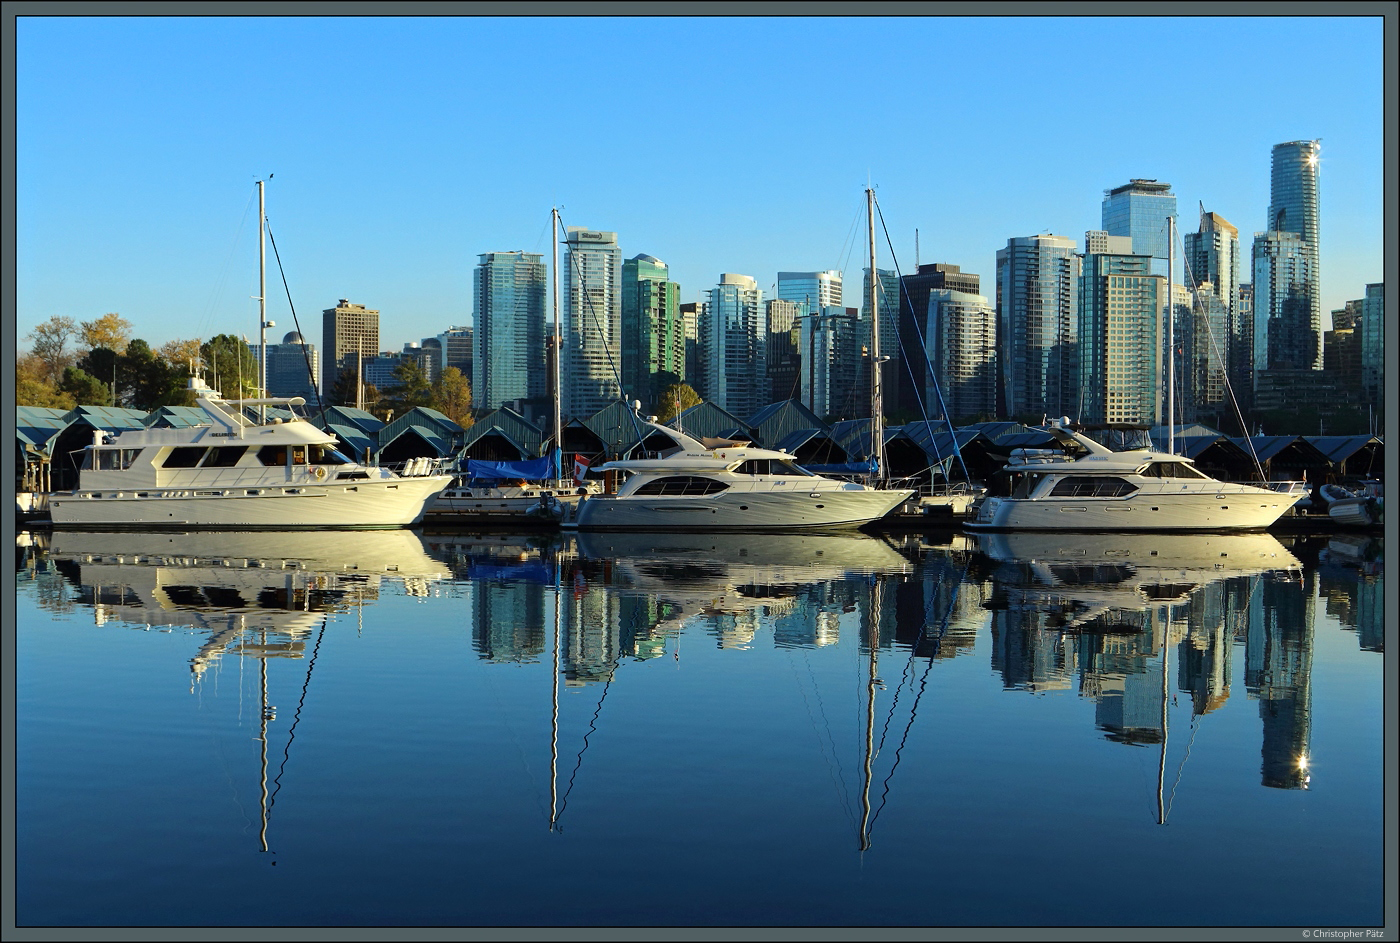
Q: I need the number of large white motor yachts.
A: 3